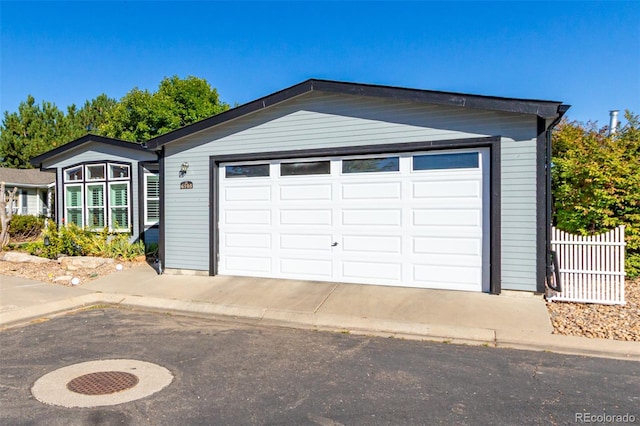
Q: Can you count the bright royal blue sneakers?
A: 0